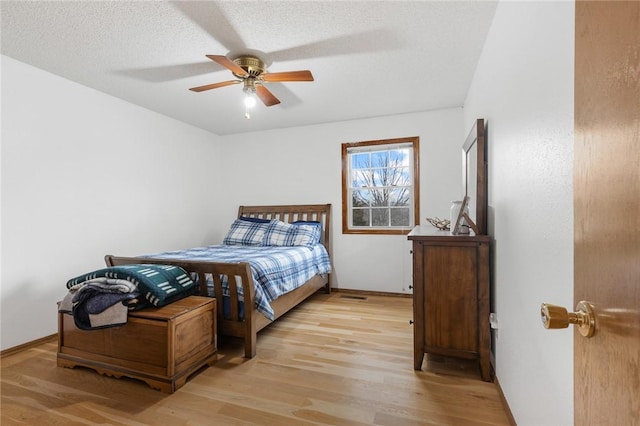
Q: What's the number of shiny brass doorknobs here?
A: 1